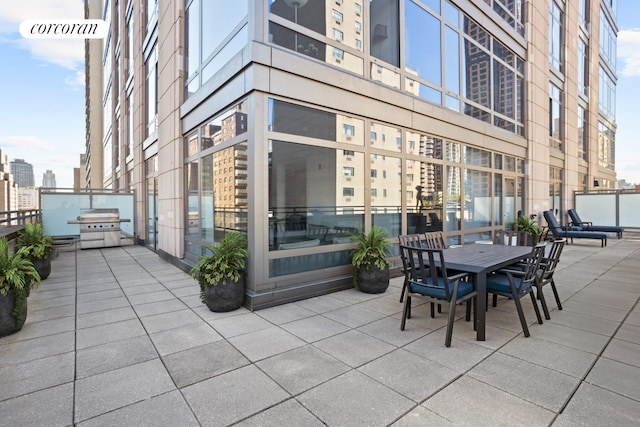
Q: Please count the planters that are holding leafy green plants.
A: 5